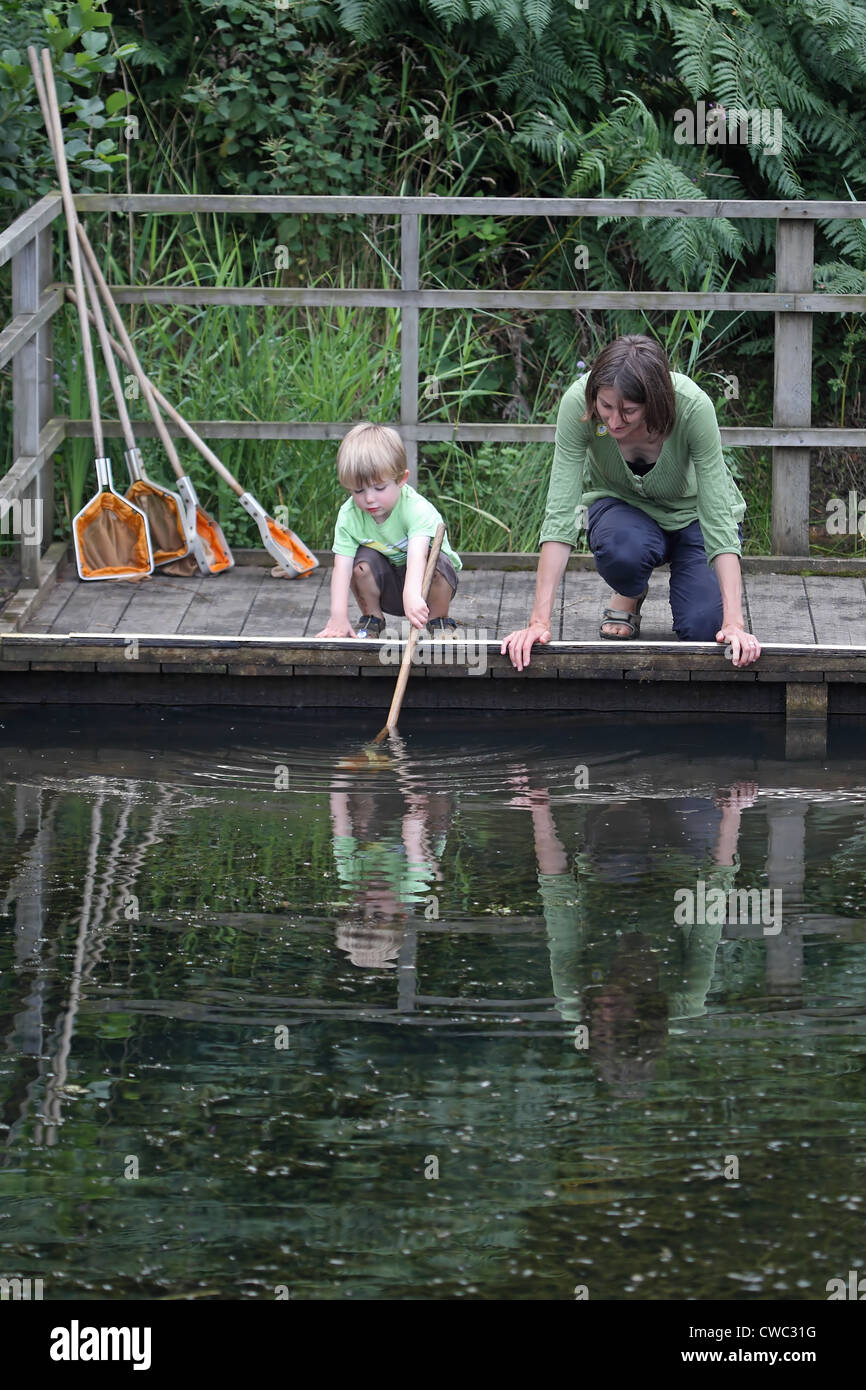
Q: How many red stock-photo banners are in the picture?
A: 0